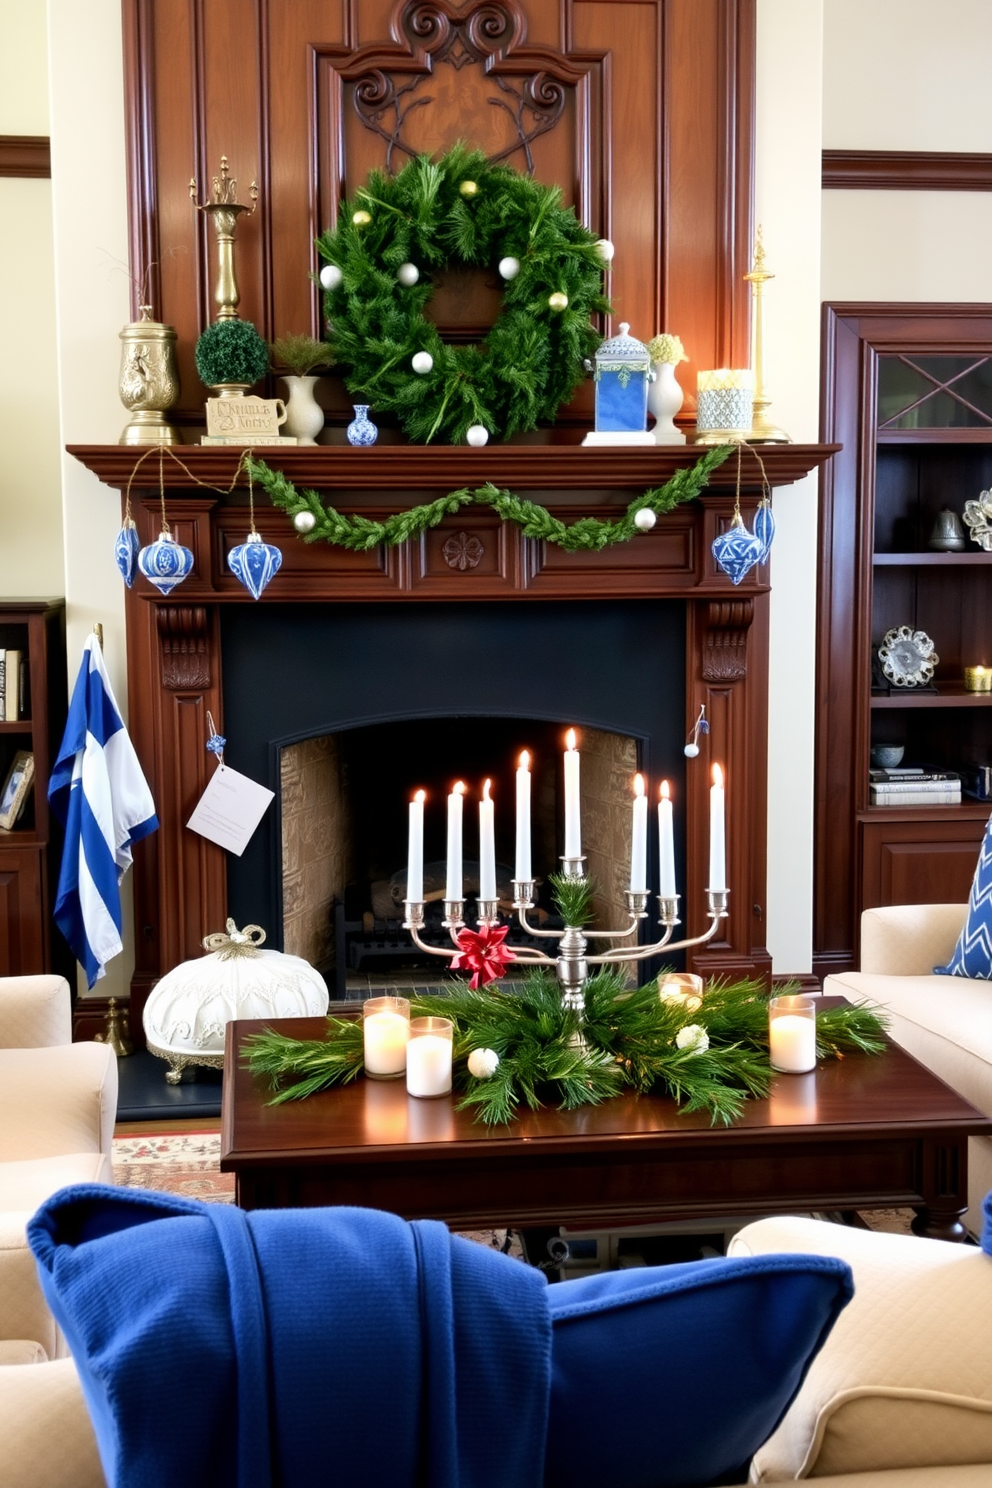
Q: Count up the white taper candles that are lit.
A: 8